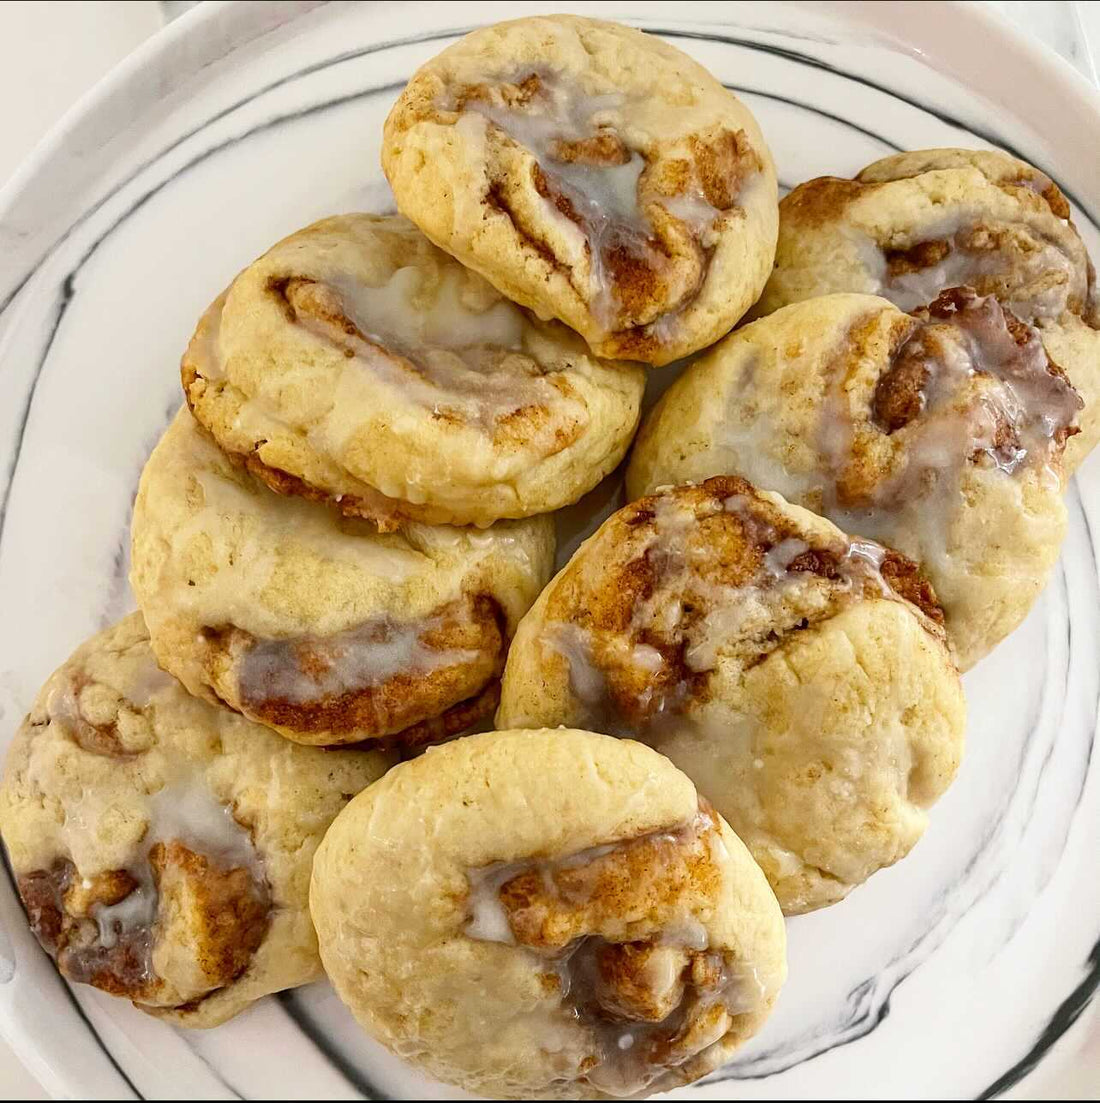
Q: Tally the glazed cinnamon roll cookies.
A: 8